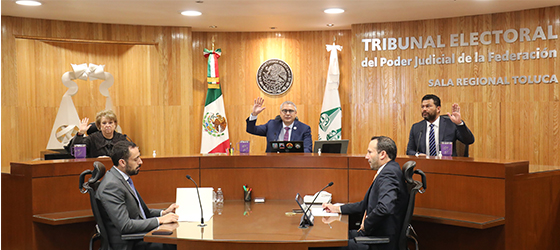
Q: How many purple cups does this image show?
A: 3